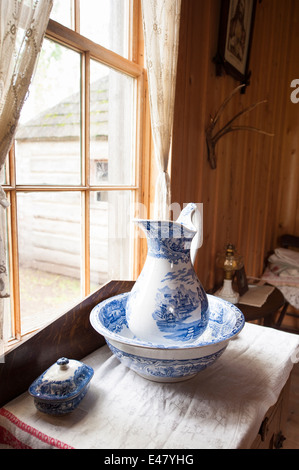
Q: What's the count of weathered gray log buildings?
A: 1